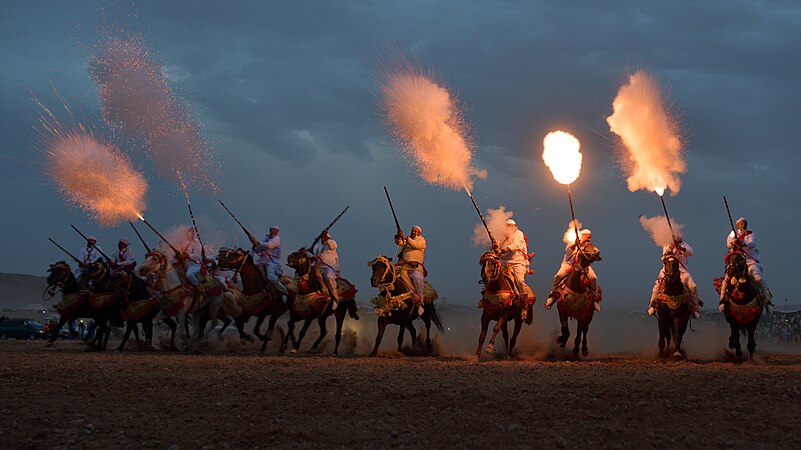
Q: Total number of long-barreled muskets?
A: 12